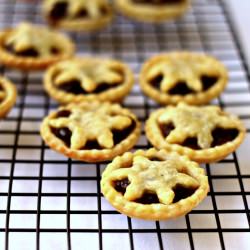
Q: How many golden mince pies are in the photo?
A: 9